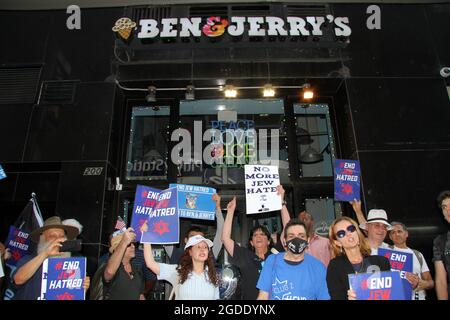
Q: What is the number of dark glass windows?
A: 3